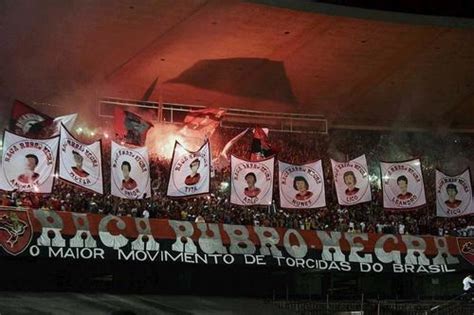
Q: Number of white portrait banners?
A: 9